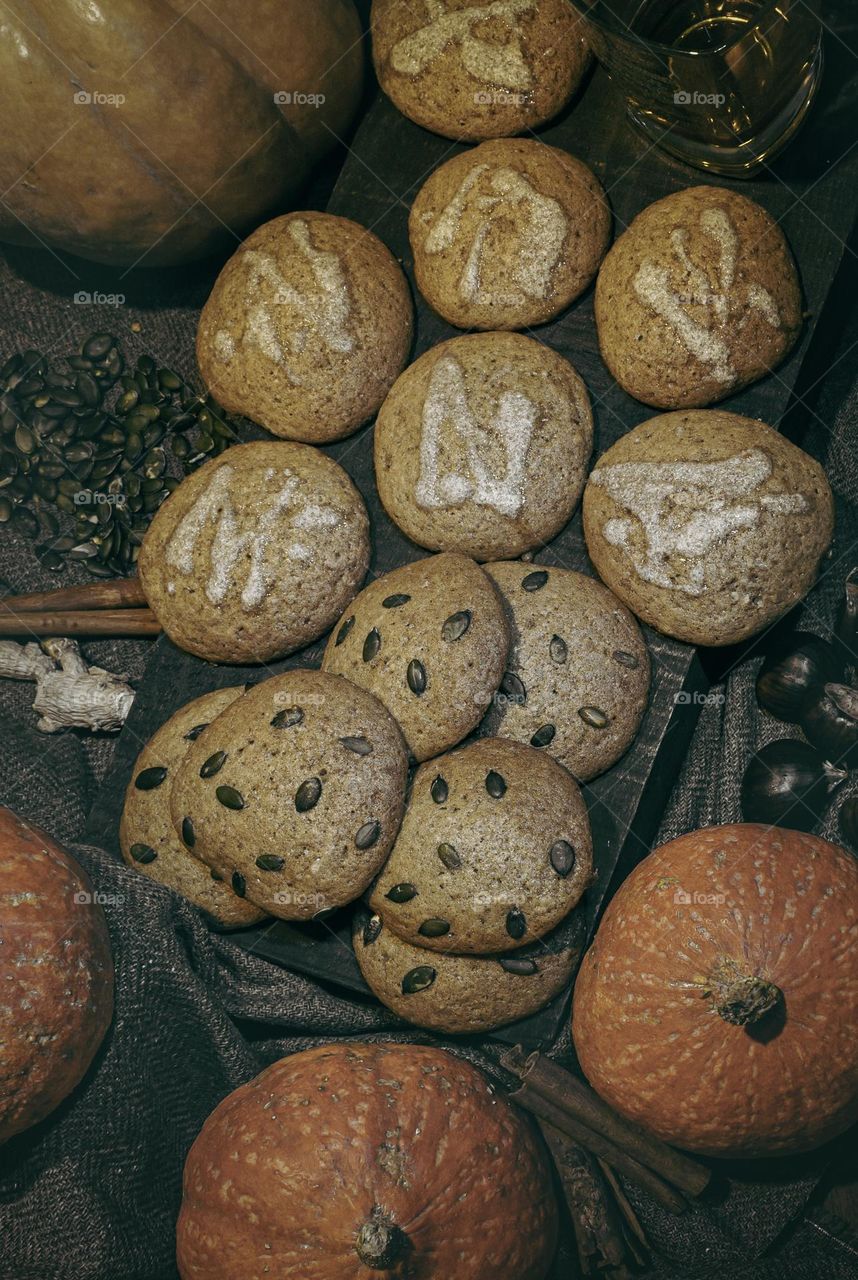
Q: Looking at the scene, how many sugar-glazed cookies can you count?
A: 7